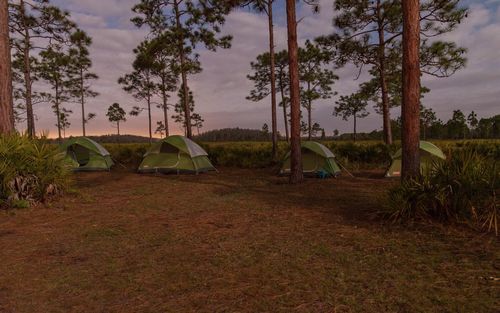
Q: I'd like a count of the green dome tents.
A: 4